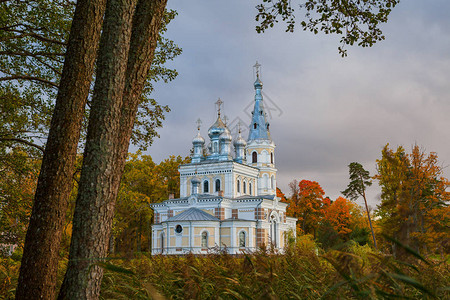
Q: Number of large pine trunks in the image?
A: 3